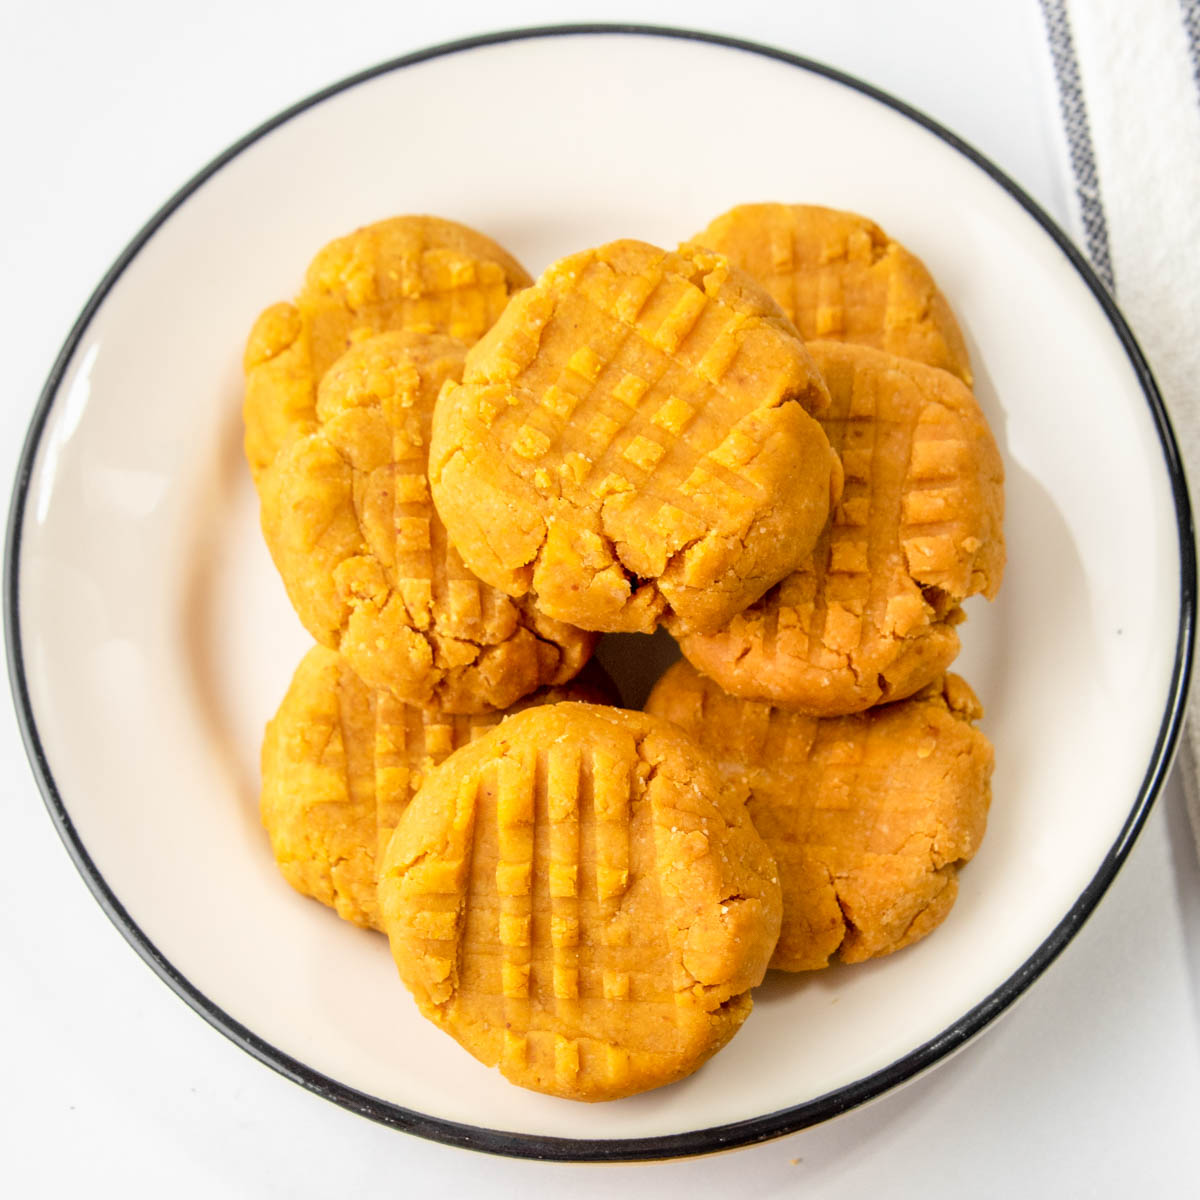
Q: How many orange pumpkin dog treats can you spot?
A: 8